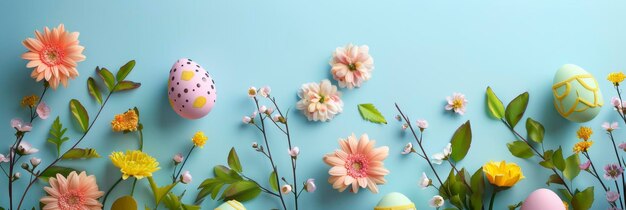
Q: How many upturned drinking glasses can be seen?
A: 0